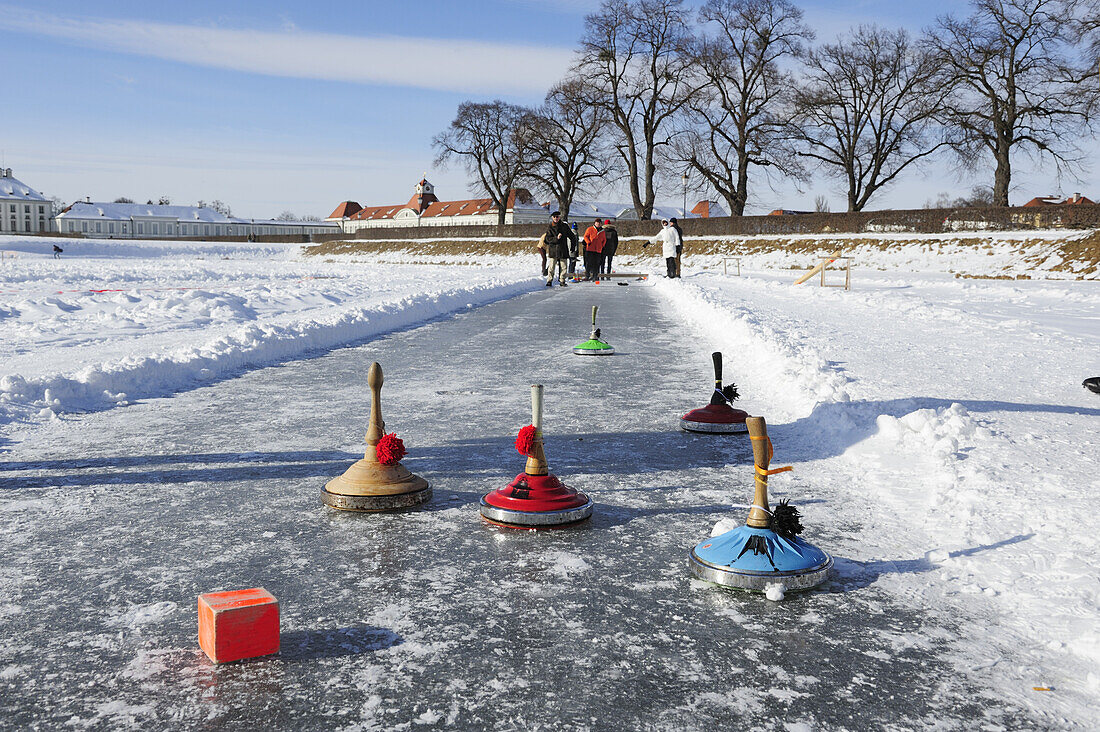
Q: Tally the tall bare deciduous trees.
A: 6